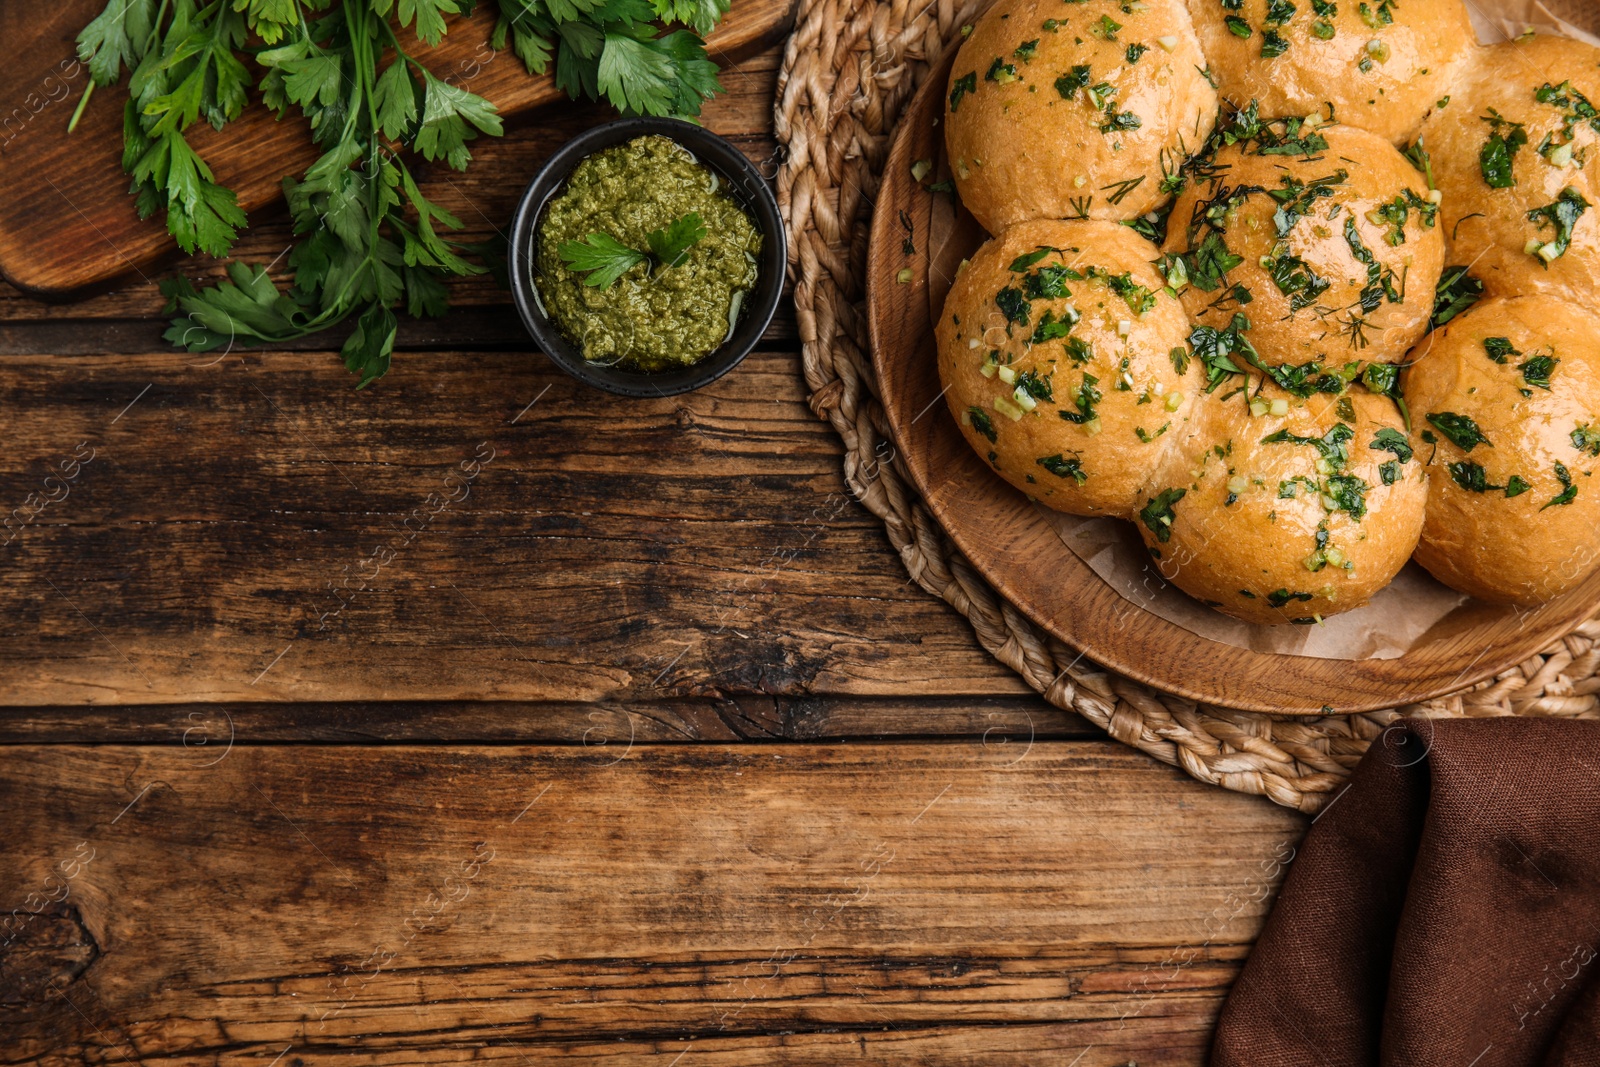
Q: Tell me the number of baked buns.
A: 7